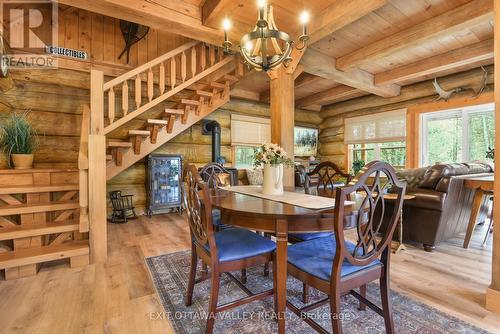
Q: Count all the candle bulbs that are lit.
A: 4